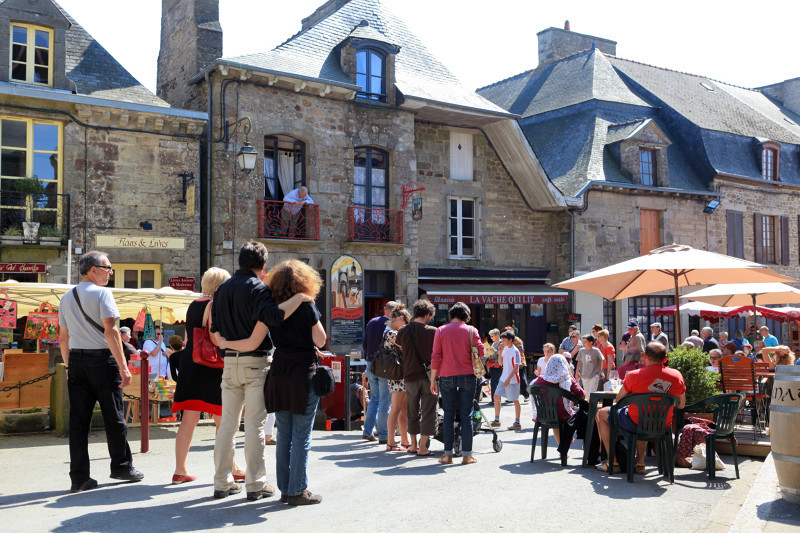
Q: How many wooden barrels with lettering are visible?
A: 1